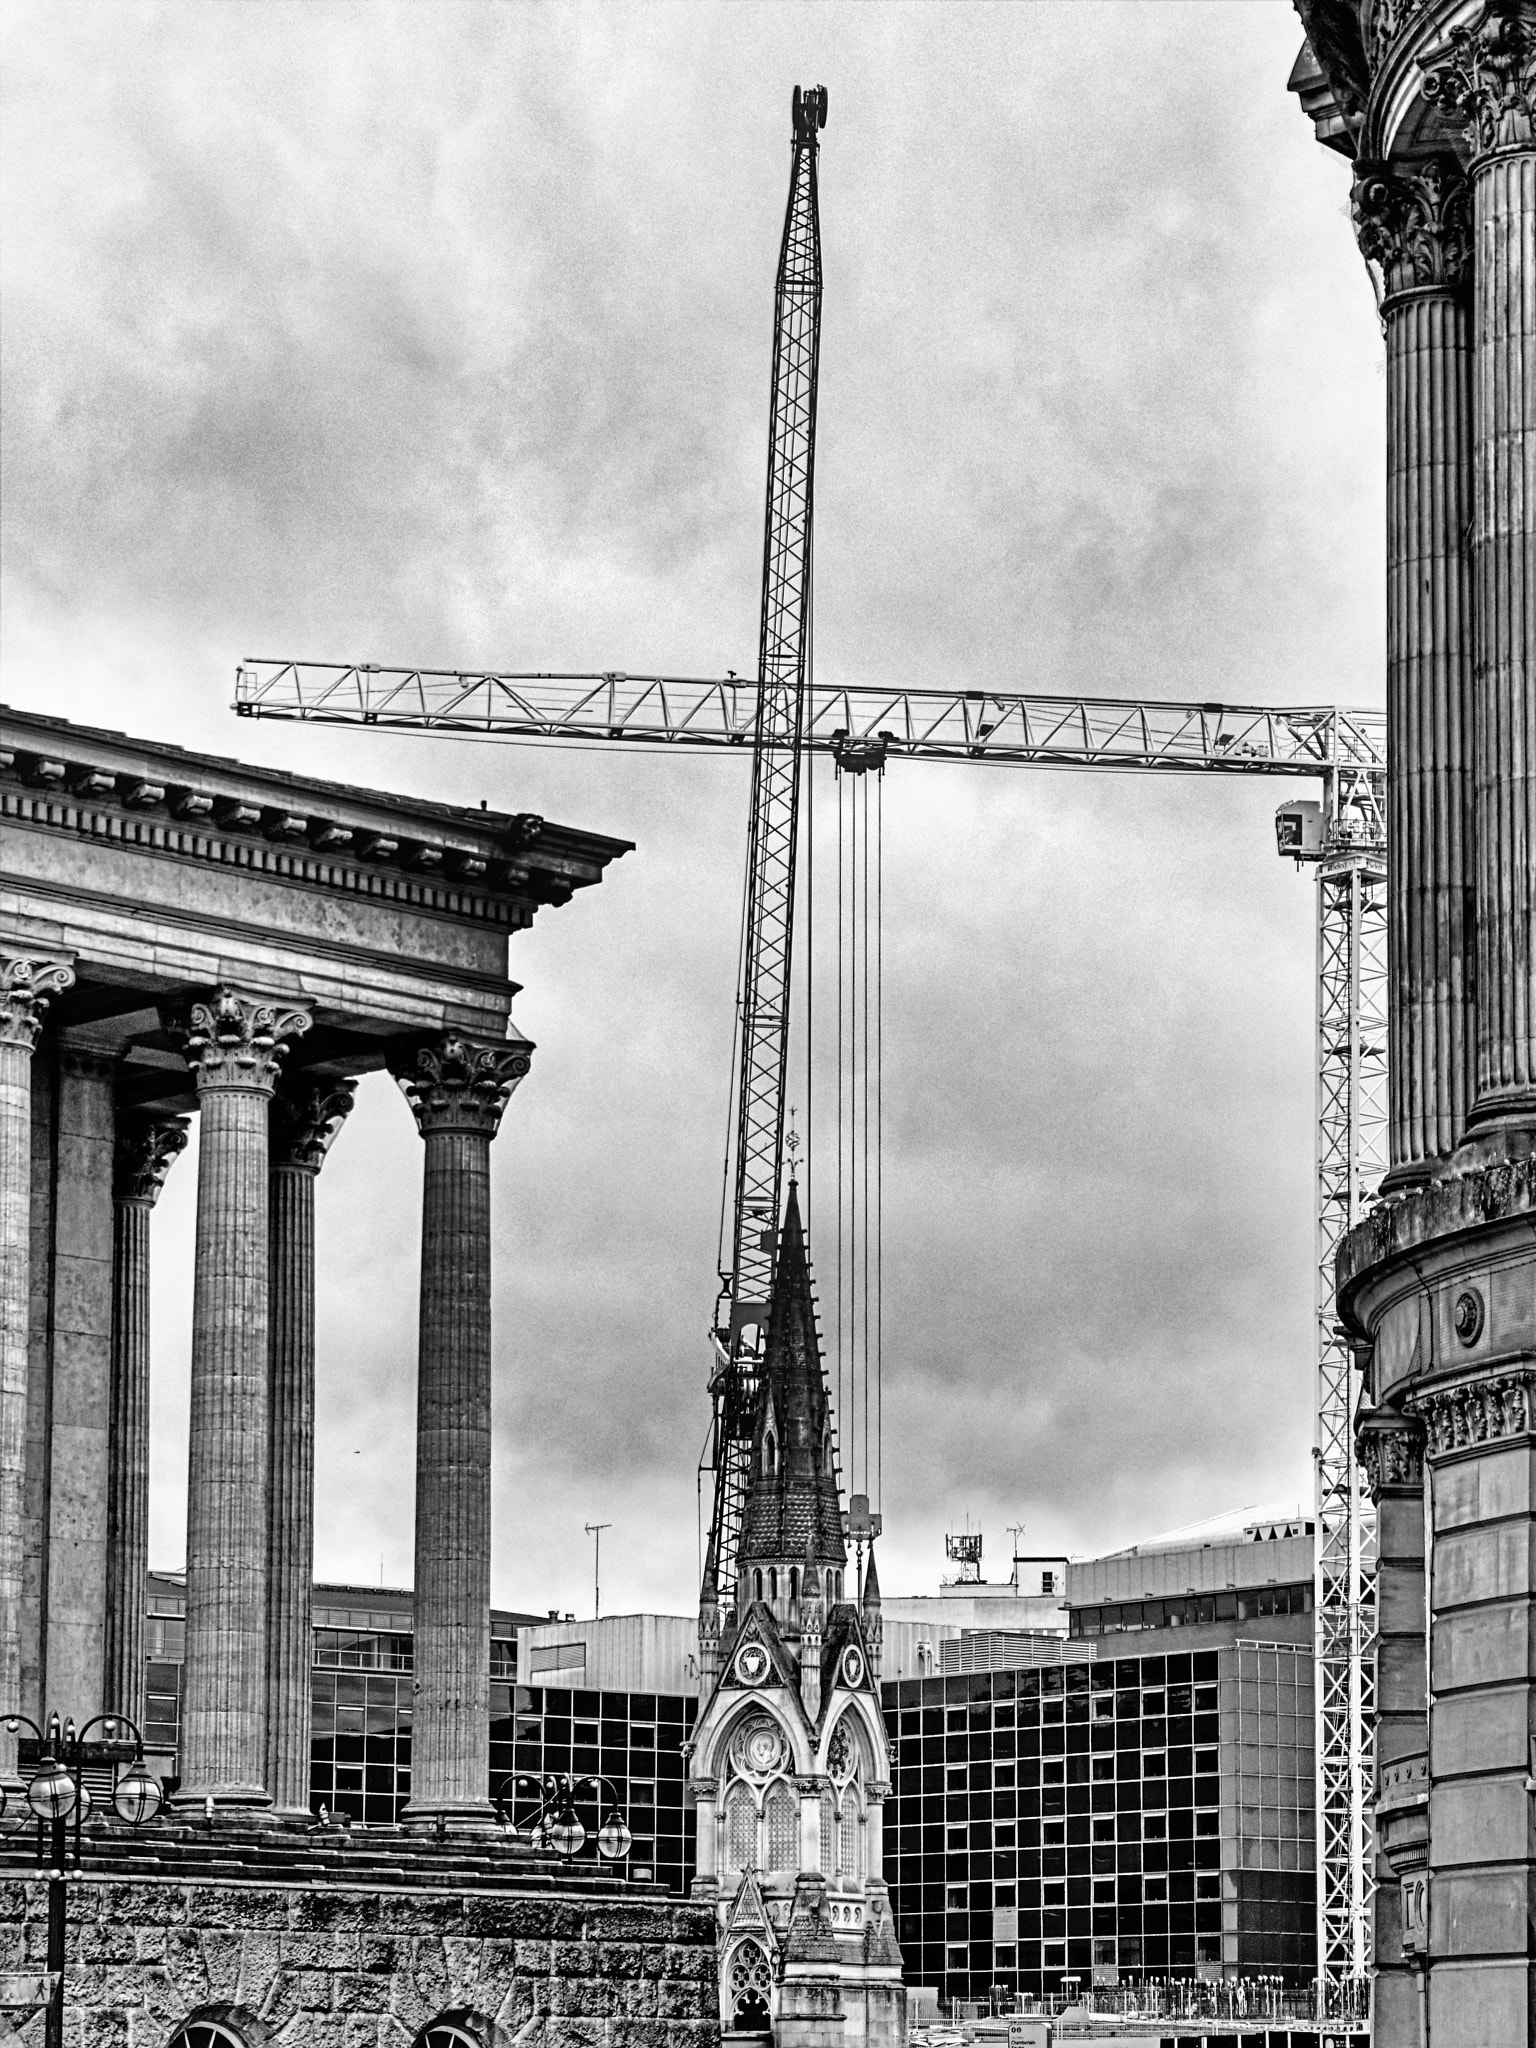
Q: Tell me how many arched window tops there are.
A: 2